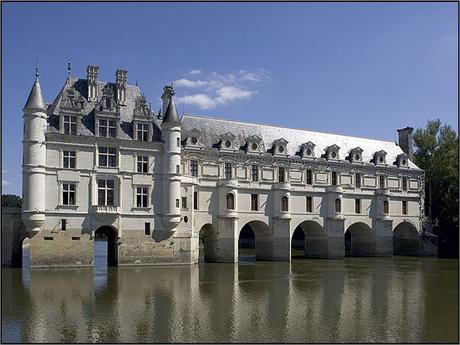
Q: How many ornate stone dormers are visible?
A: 12